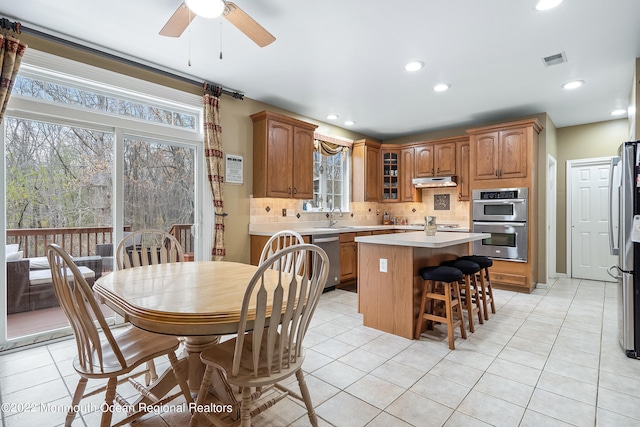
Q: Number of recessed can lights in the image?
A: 7